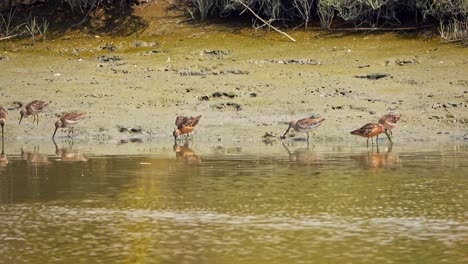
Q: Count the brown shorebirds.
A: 7